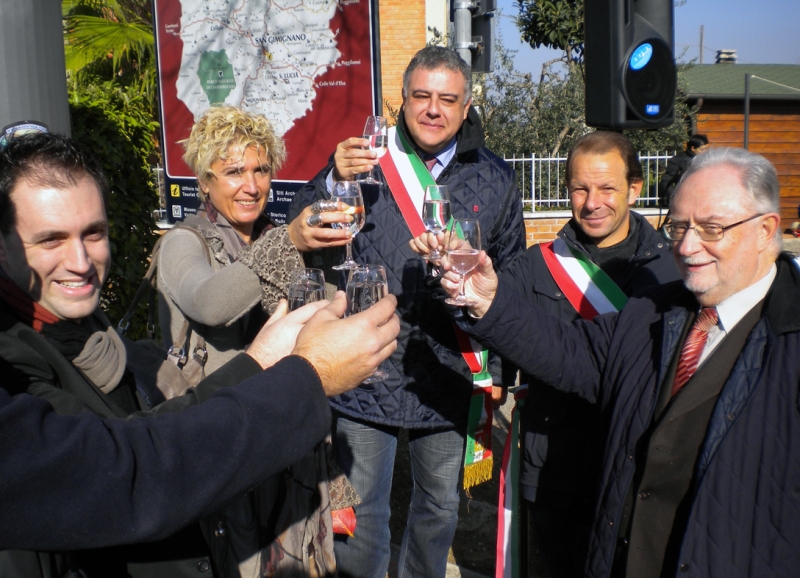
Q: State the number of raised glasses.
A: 6